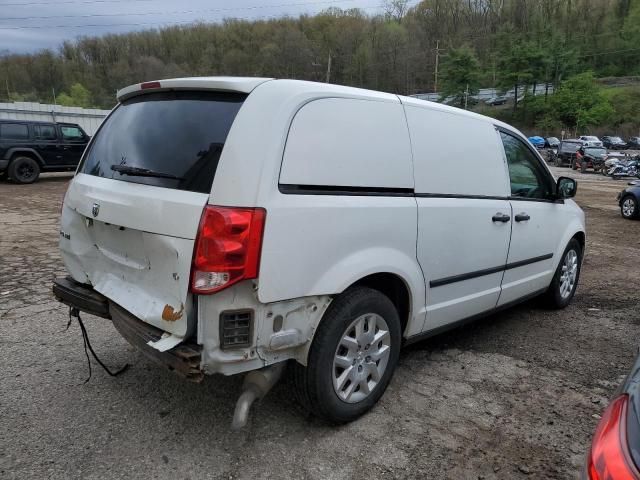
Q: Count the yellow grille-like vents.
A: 0